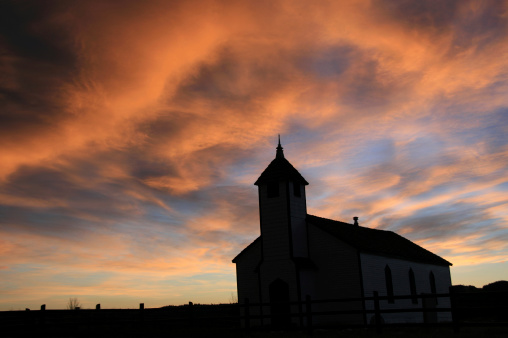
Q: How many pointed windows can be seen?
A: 3